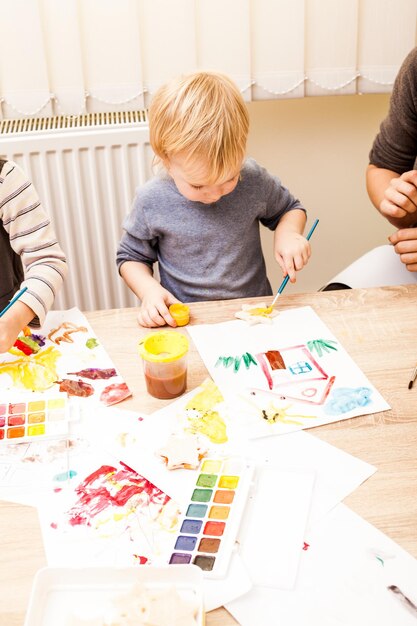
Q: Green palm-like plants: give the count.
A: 2